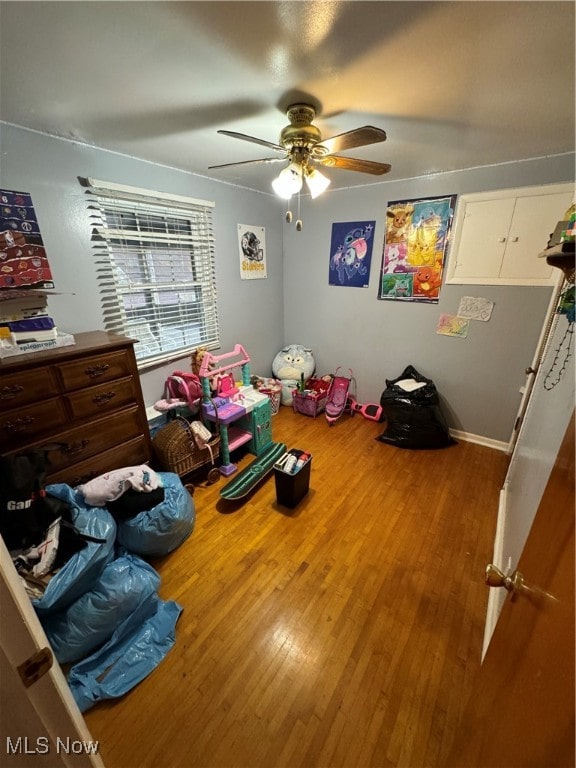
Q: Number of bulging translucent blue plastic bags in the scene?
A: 3